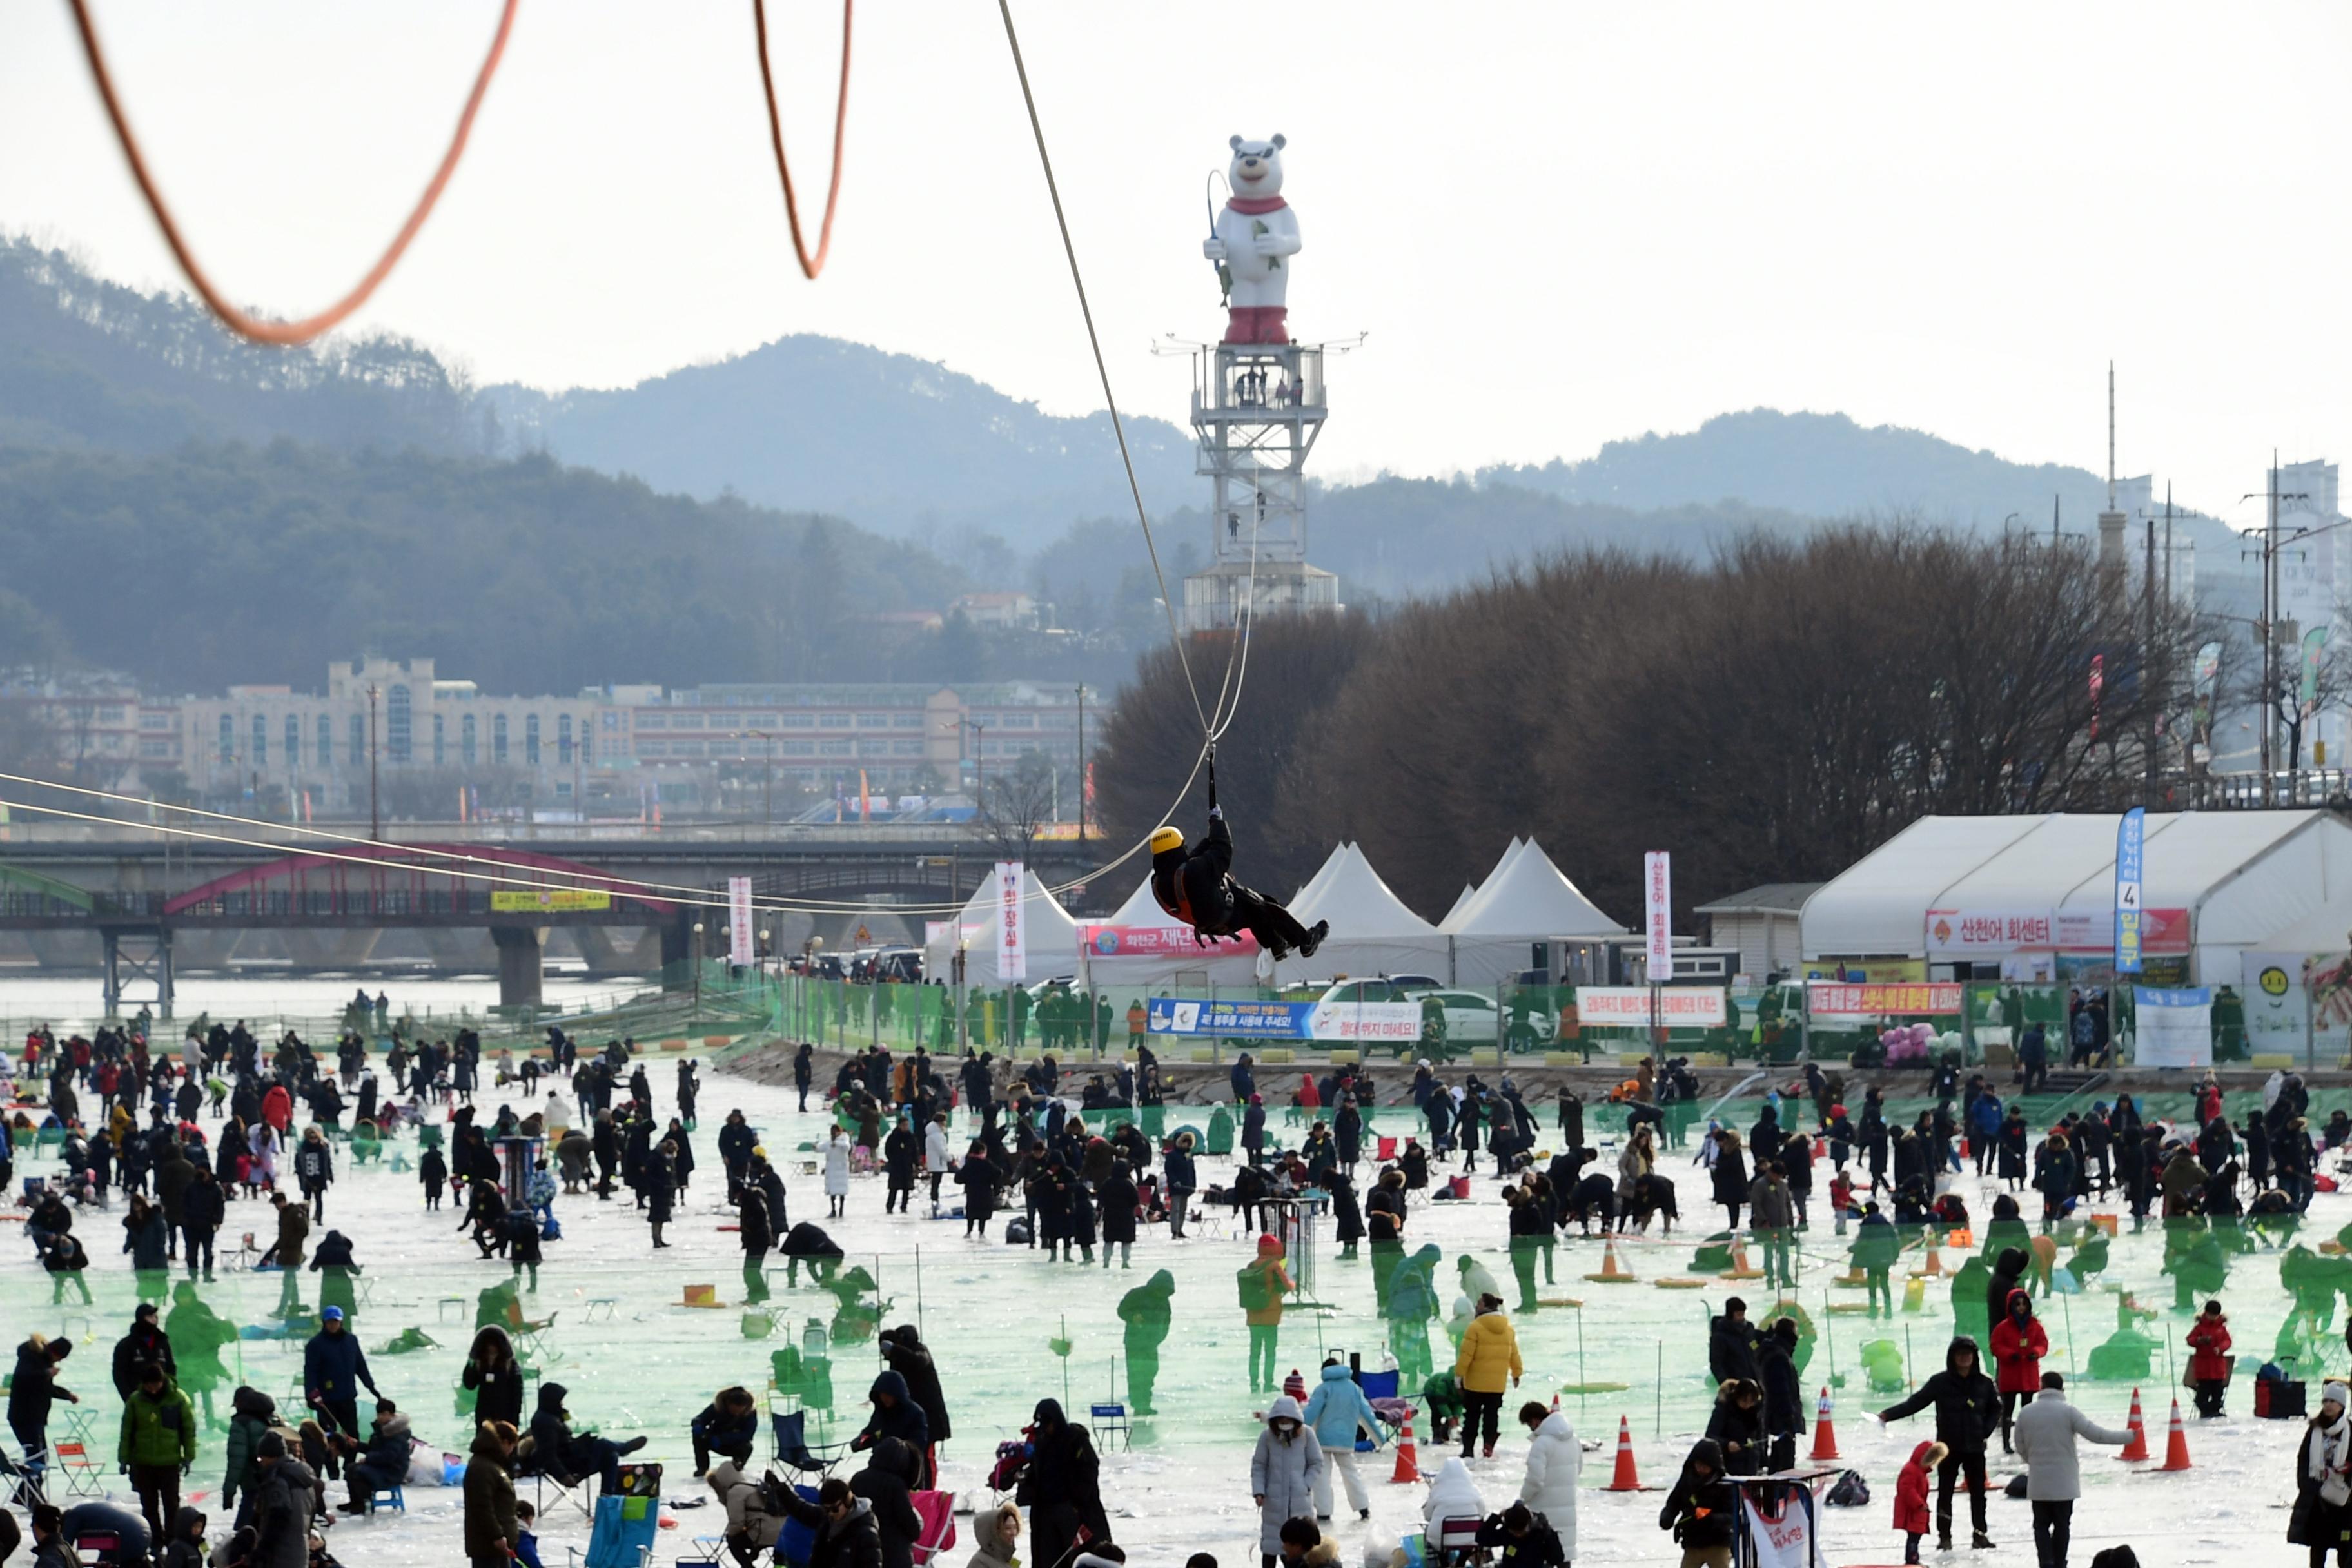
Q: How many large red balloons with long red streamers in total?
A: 0